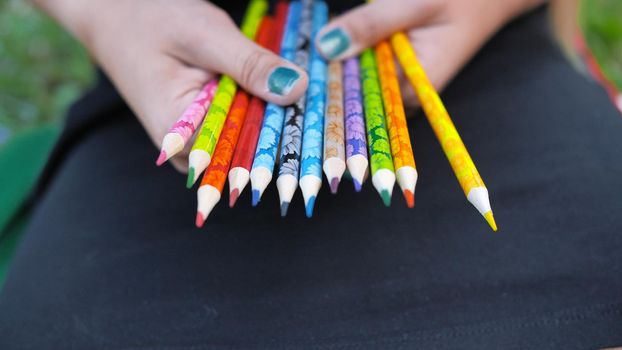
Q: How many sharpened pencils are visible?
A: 12